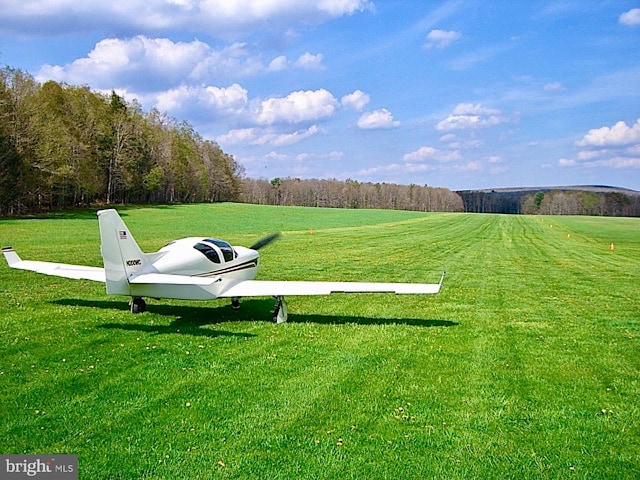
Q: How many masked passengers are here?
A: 0